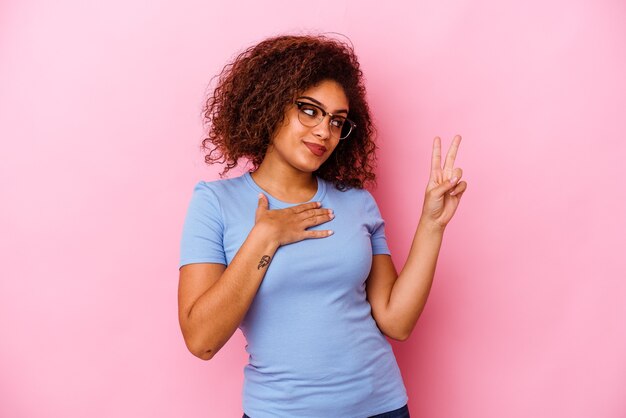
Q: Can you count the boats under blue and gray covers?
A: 0